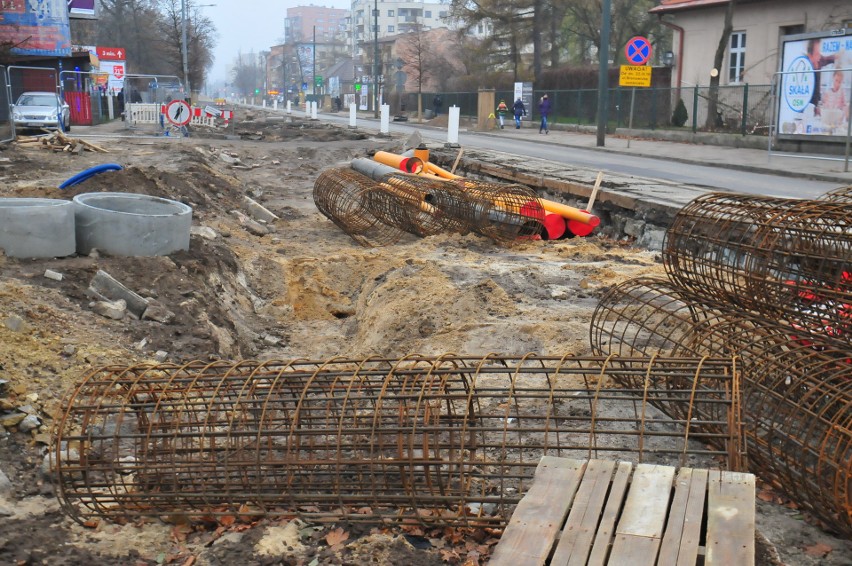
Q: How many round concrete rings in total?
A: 2